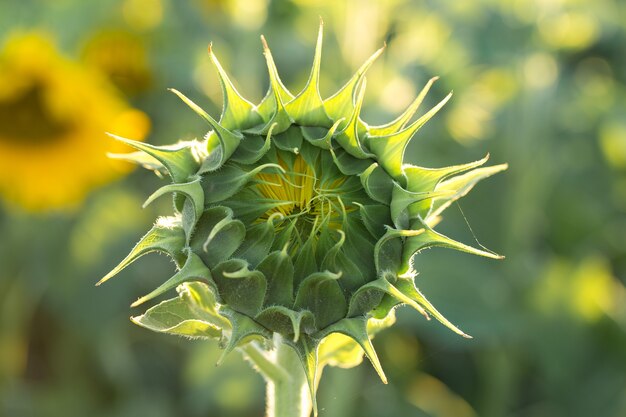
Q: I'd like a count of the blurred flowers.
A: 2